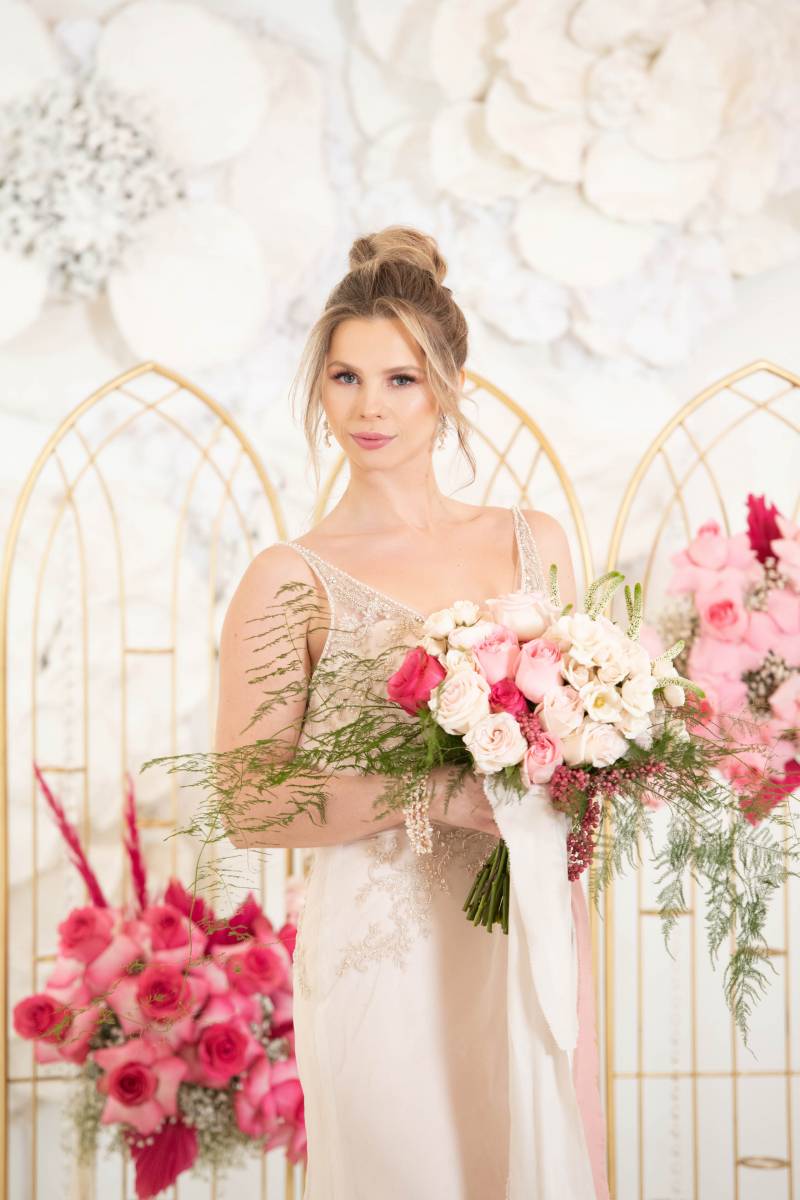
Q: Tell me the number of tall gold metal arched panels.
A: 3